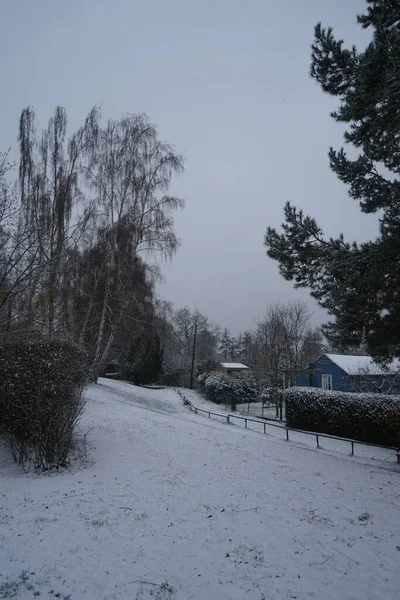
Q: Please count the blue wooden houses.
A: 1